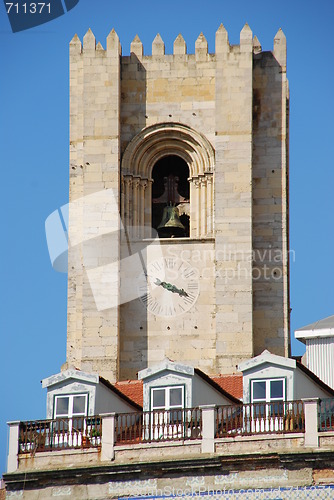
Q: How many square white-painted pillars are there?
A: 4